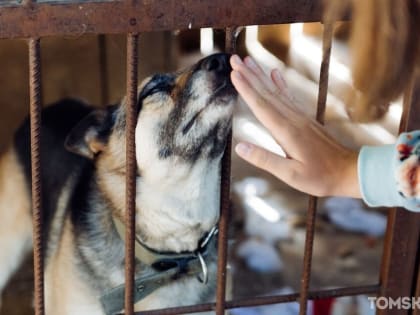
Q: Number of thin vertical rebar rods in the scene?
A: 4